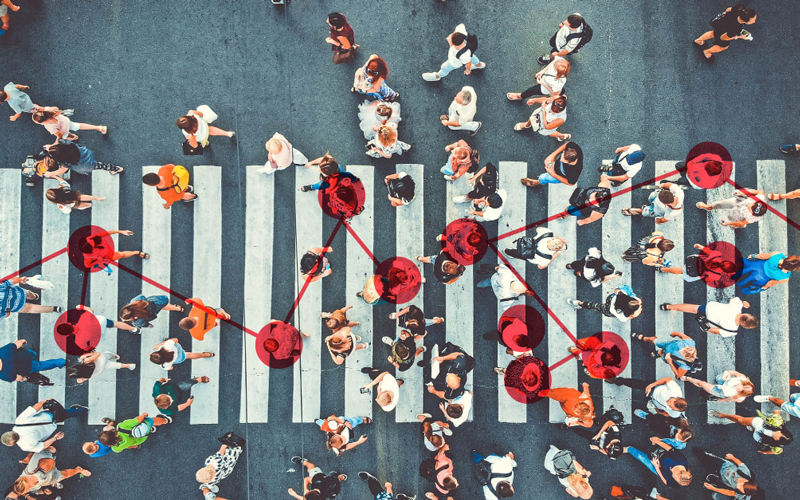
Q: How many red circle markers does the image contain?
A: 11